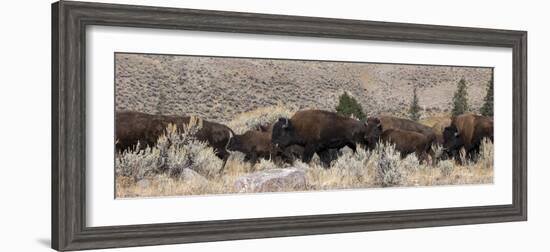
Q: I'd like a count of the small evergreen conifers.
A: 4